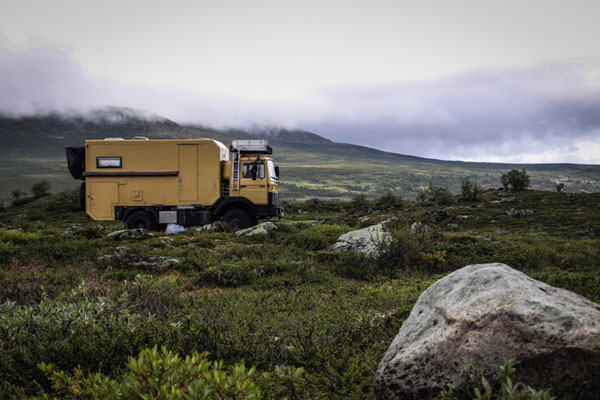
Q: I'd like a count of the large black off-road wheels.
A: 2